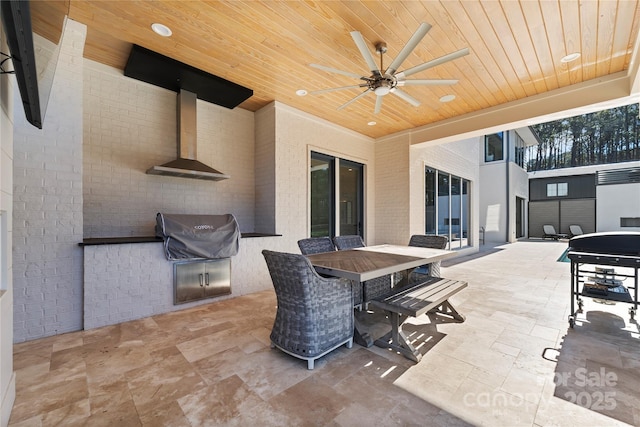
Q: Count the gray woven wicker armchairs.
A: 4